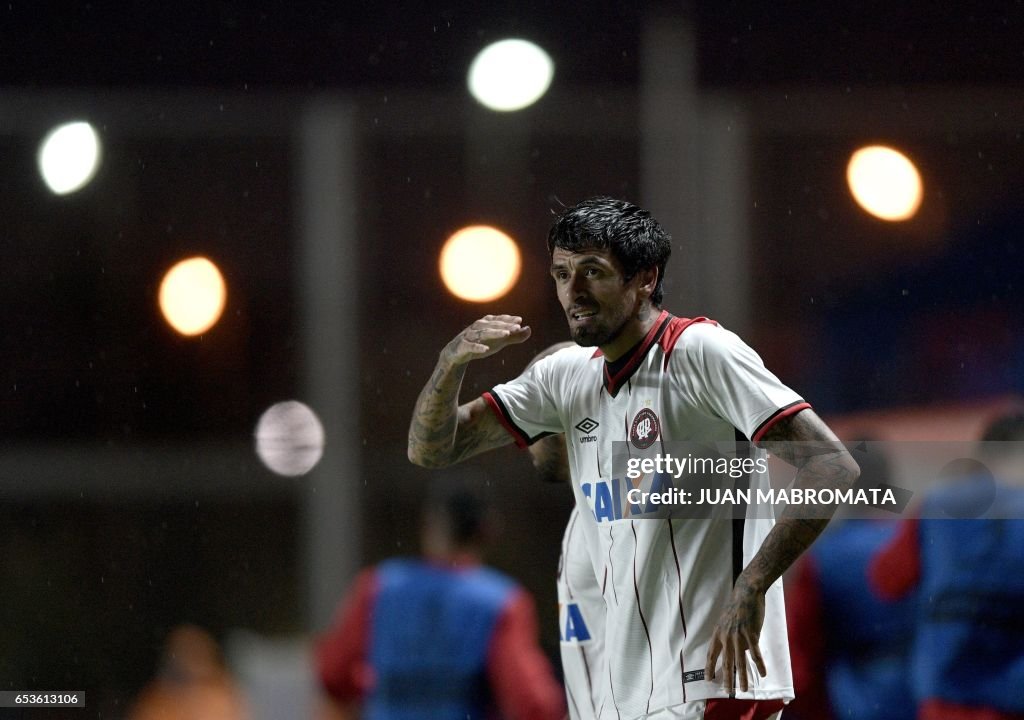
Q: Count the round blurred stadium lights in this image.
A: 6